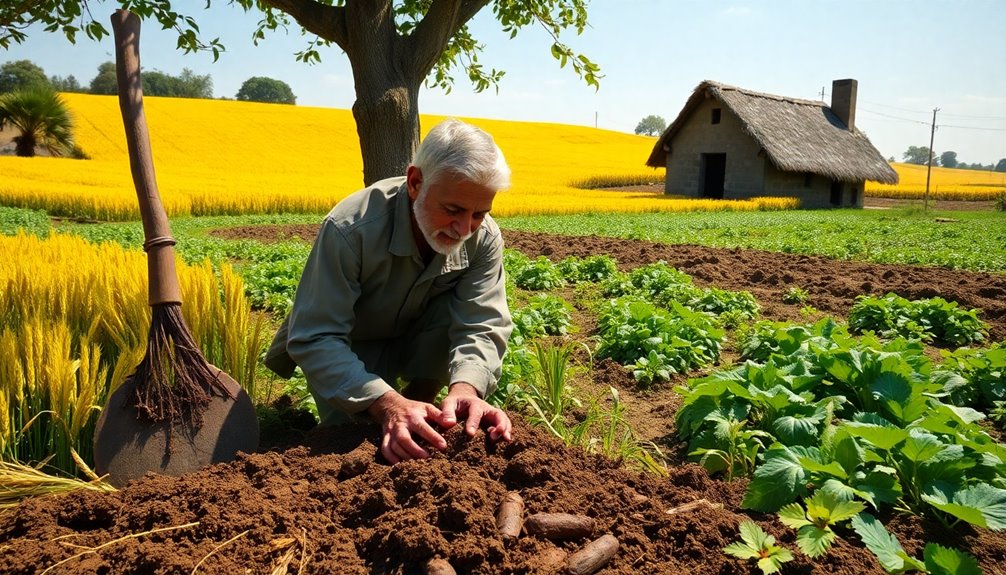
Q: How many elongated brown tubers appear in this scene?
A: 4